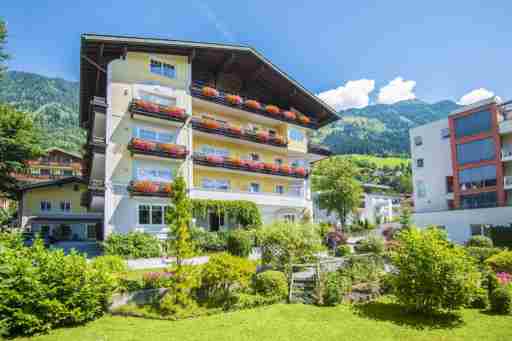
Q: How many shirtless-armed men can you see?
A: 0